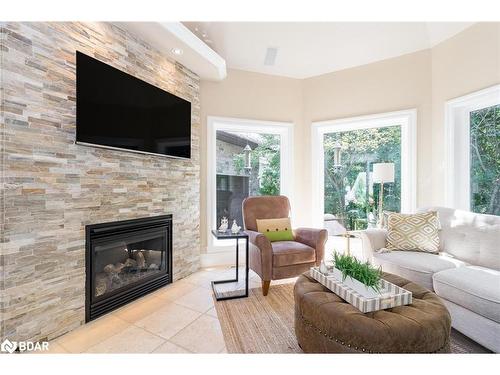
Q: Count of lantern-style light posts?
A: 2